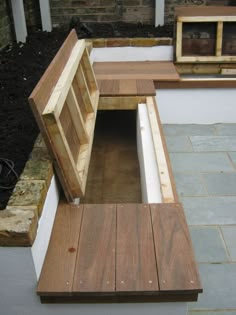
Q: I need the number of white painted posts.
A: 3